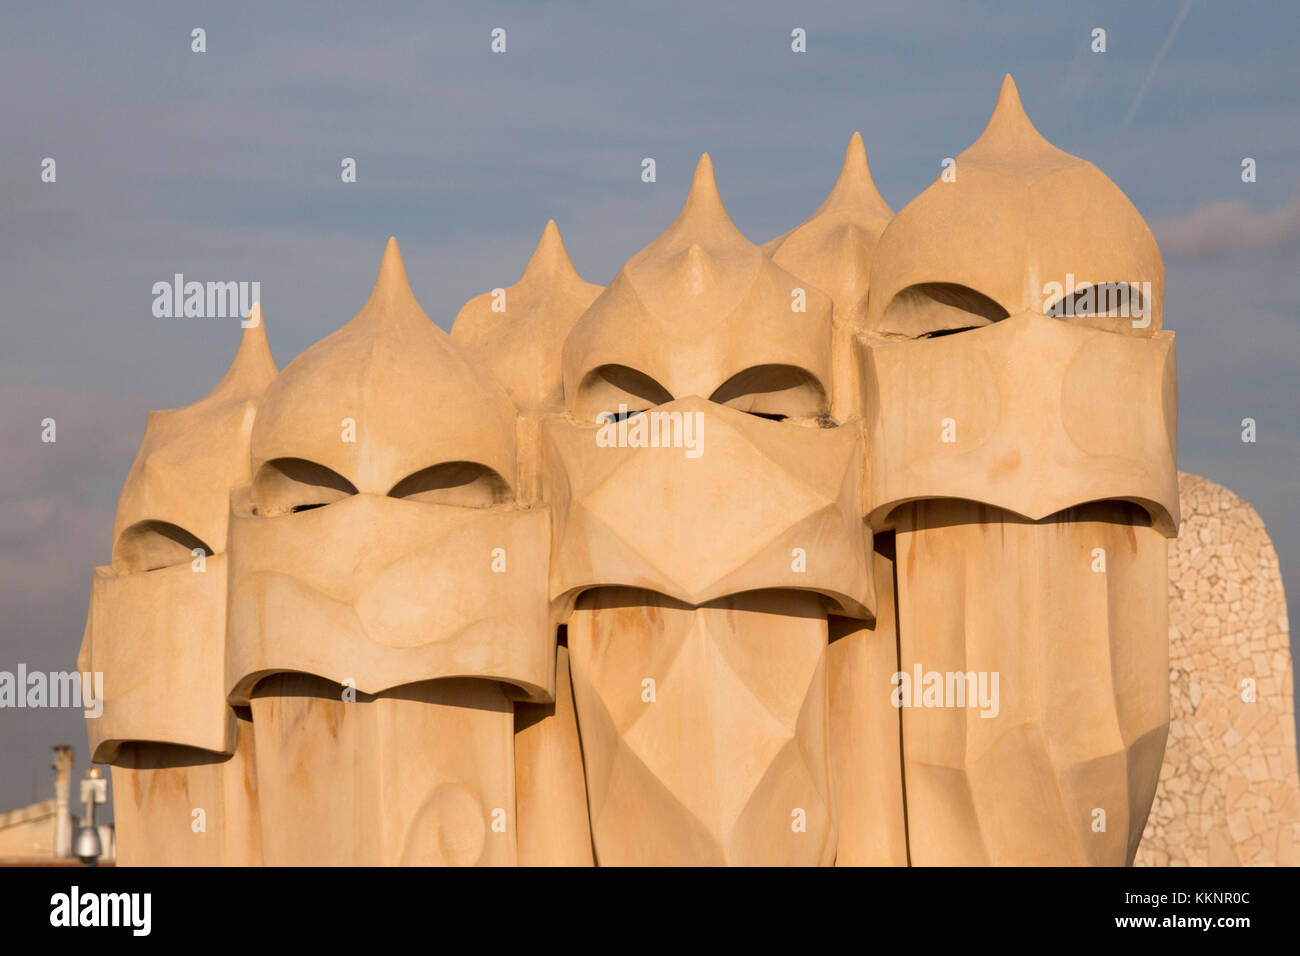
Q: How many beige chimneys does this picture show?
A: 6